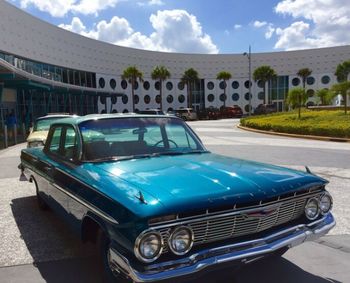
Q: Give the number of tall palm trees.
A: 7